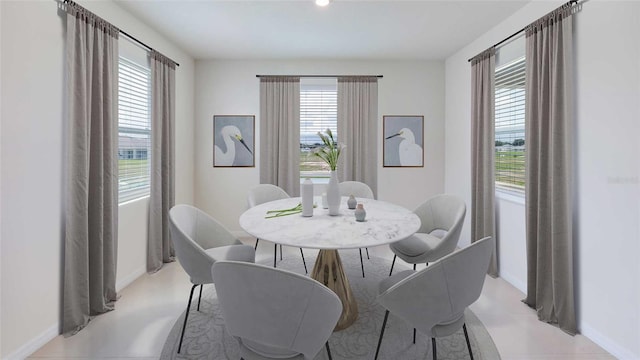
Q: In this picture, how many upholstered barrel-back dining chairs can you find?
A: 6